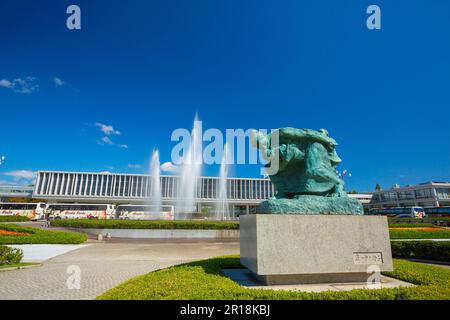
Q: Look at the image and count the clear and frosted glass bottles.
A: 0